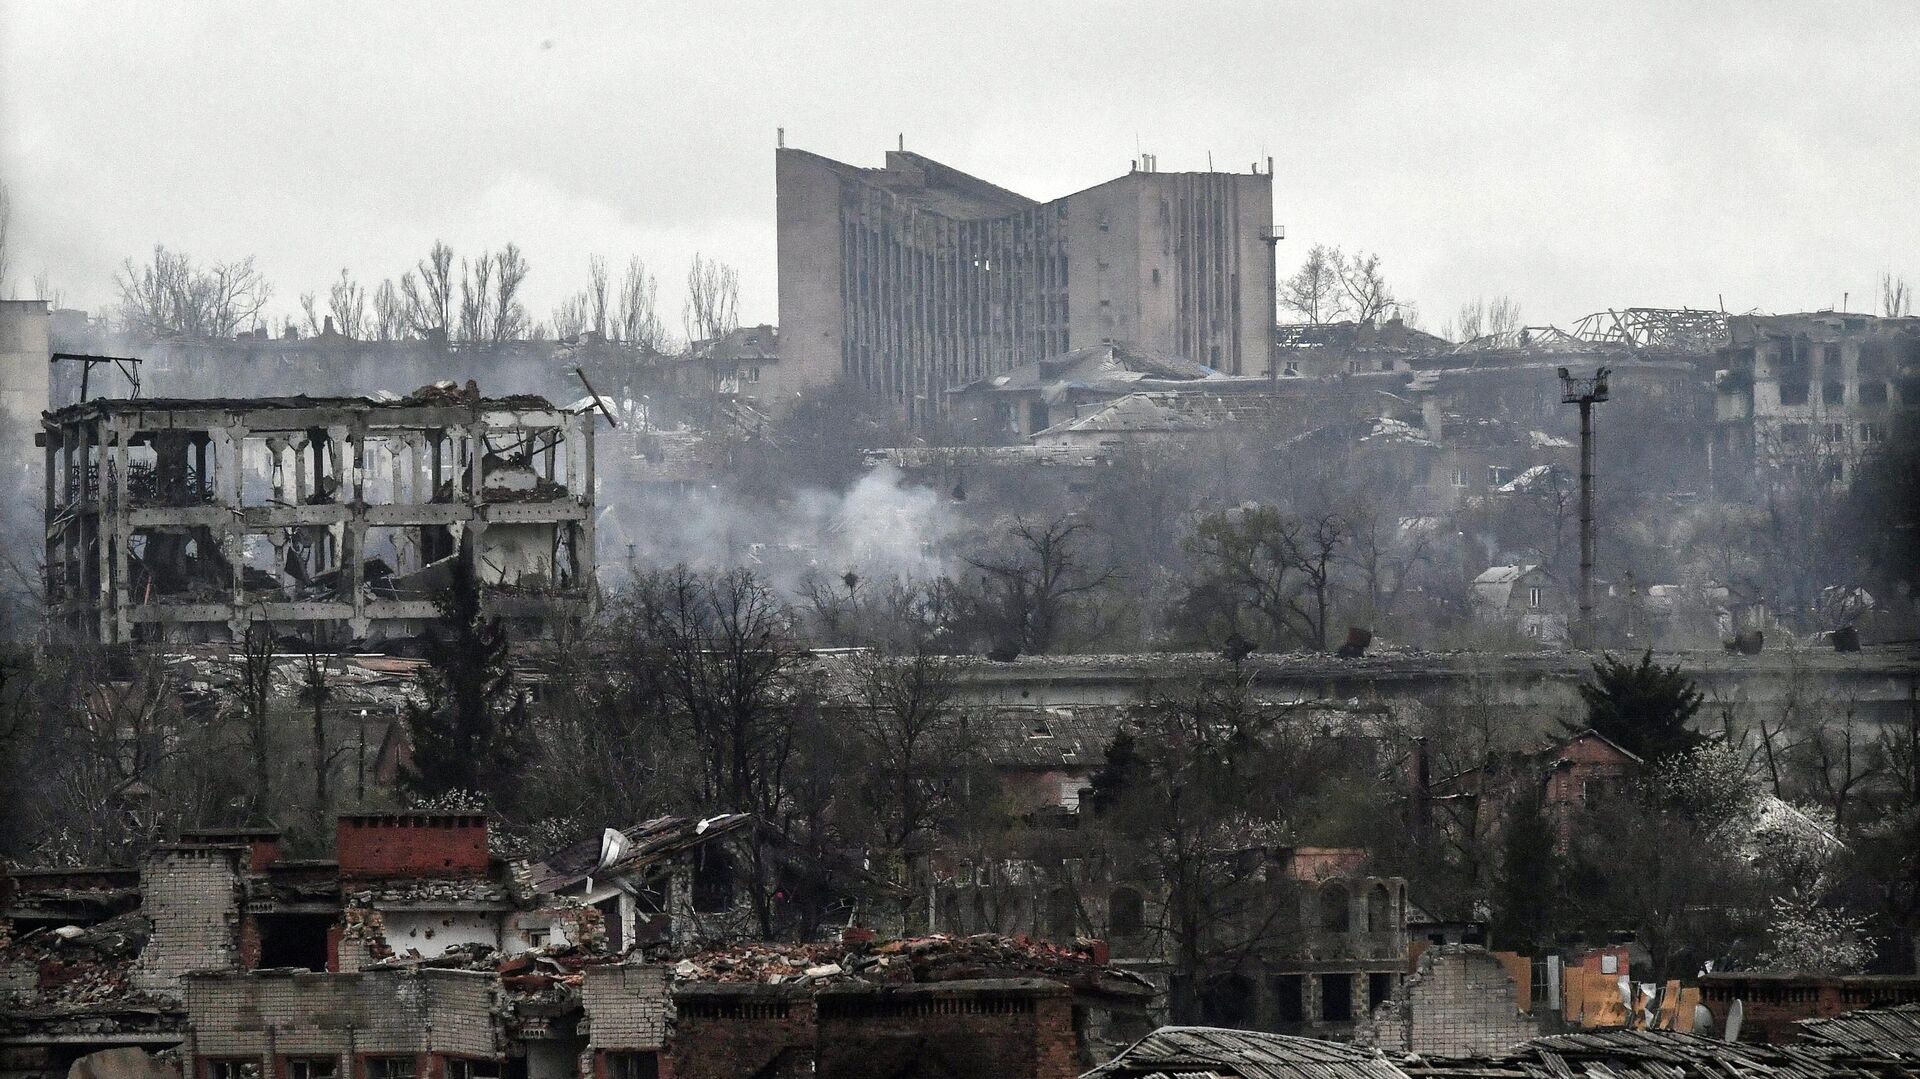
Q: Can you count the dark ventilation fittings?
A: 5